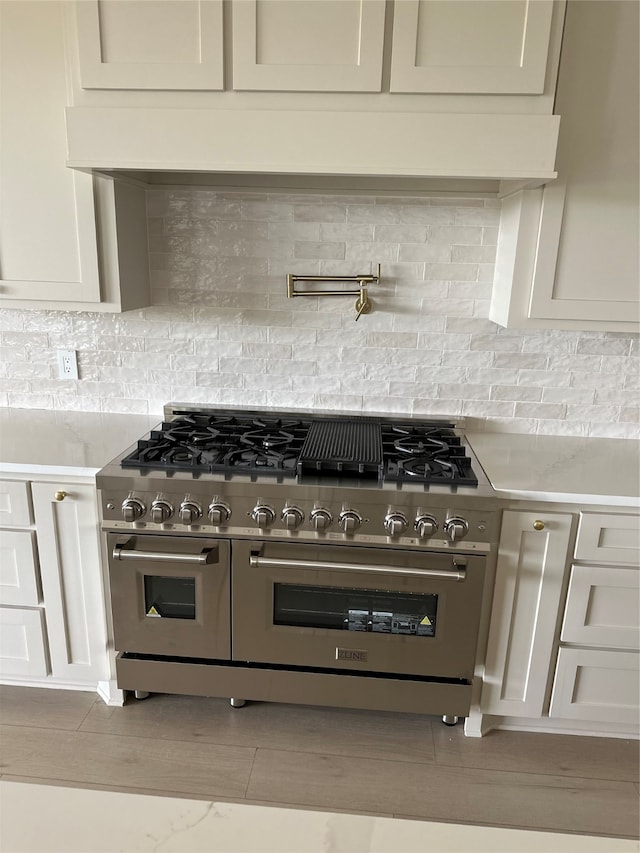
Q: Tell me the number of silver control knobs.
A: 11